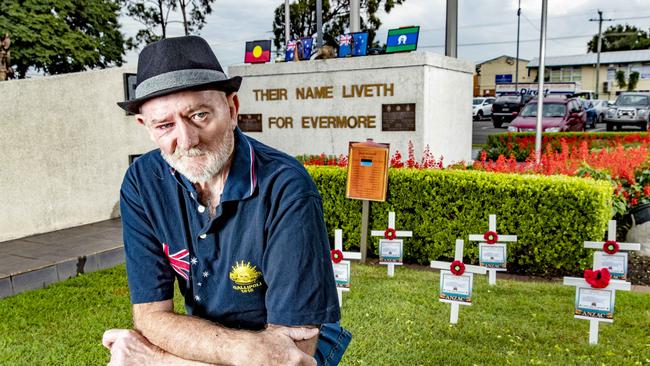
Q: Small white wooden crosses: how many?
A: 6